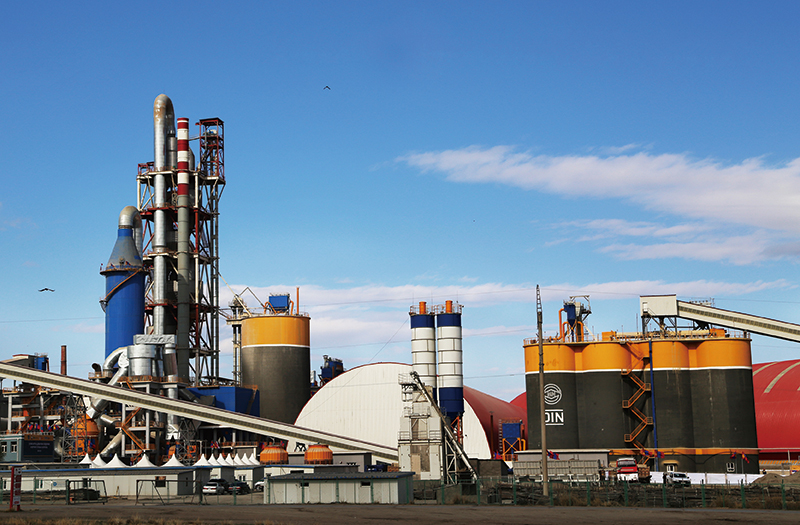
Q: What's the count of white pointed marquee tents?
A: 12